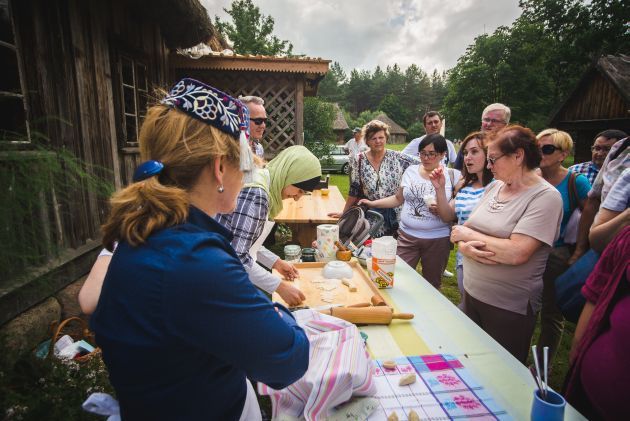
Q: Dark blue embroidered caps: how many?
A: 1